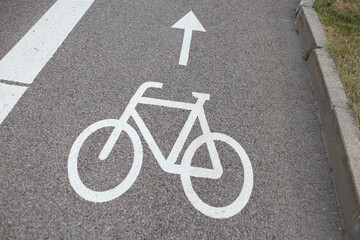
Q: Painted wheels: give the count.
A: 2